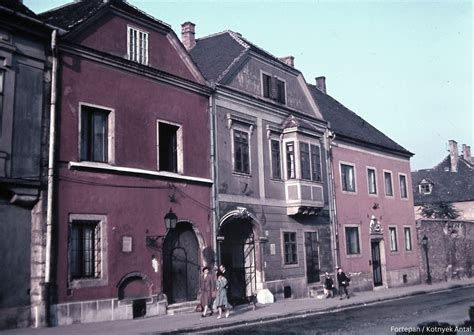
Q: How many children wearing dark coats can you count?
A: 2